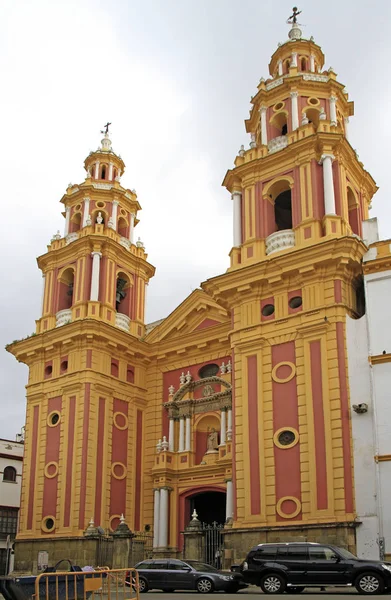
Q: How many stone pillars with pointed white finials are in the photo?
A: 3